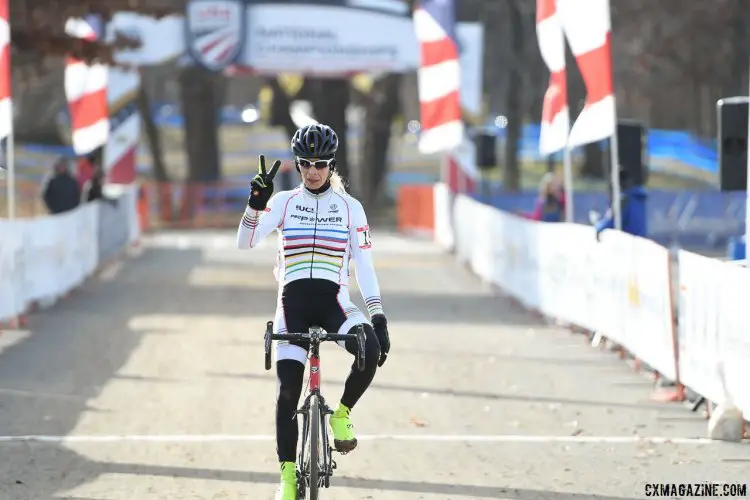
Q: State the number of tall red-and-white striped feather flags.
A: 5